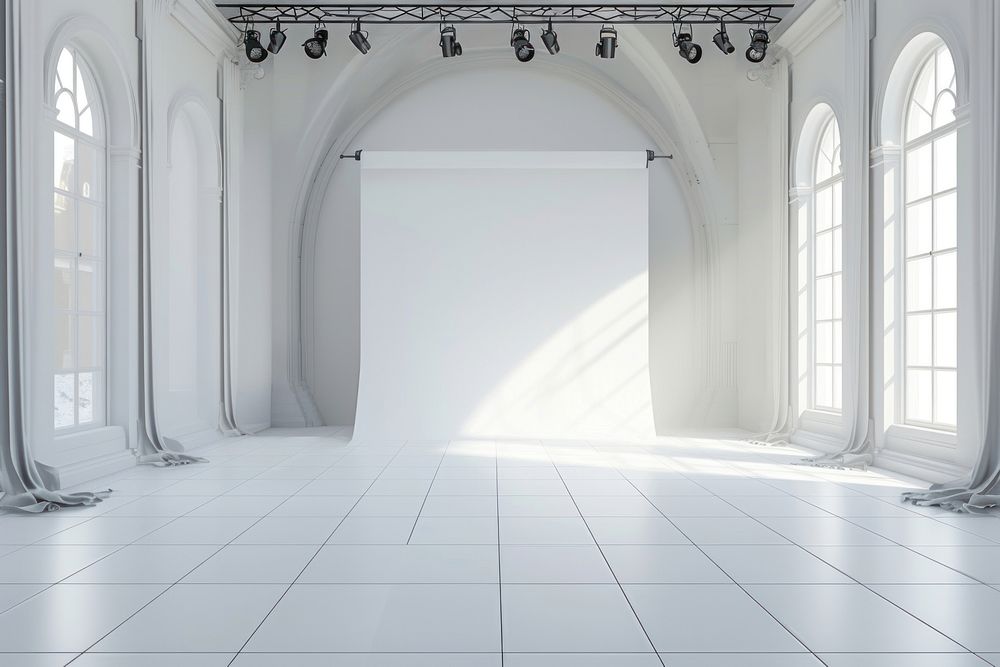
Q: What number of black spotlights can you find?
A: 11